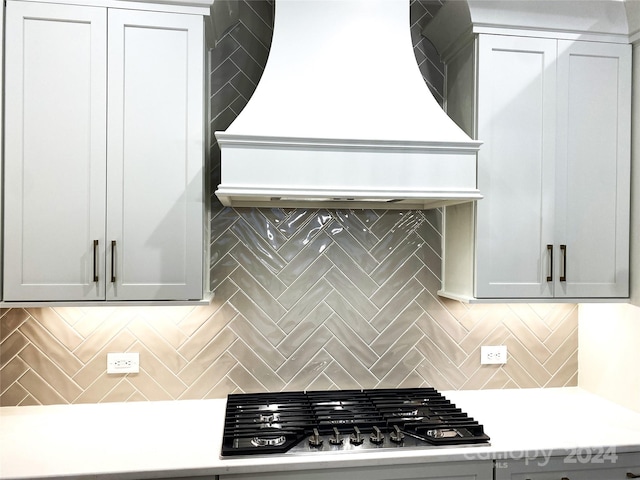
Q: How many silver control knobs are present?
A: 5